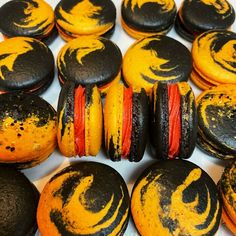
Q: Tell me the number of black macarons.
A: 1